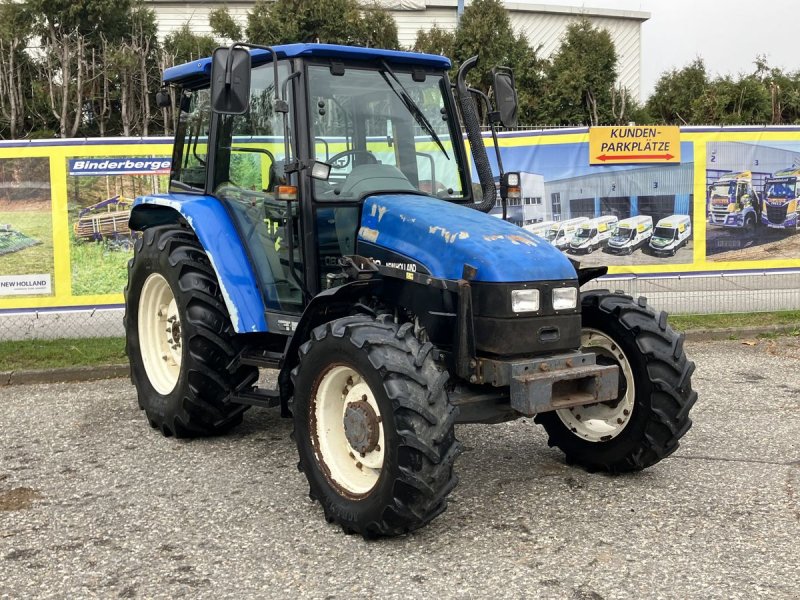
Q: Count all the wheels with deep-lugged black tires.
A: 3